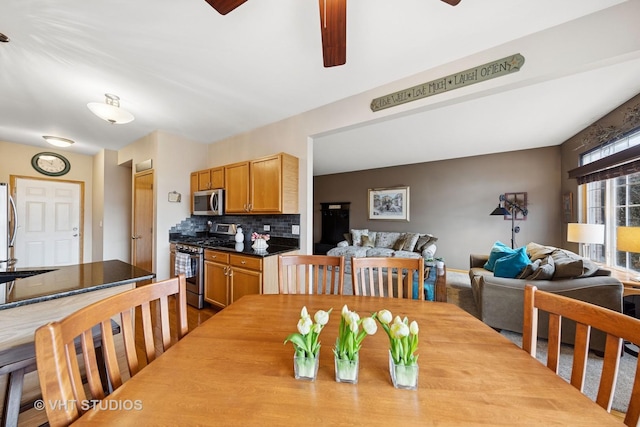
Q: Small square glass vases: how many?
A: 3